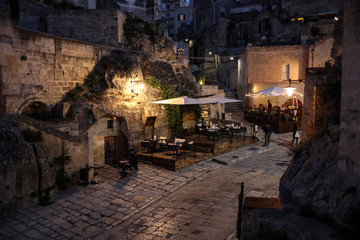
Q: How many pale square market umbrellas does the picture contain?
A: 3